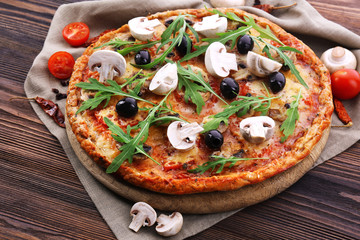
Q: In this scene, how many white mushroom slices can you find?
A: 10